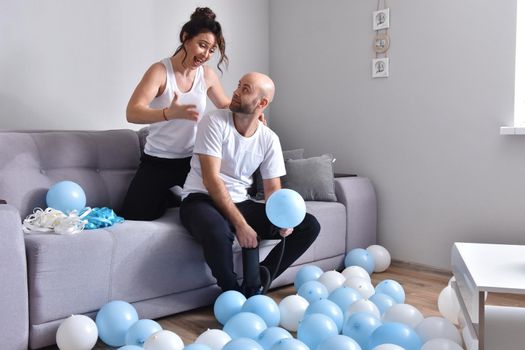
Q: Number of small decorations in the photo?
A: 3